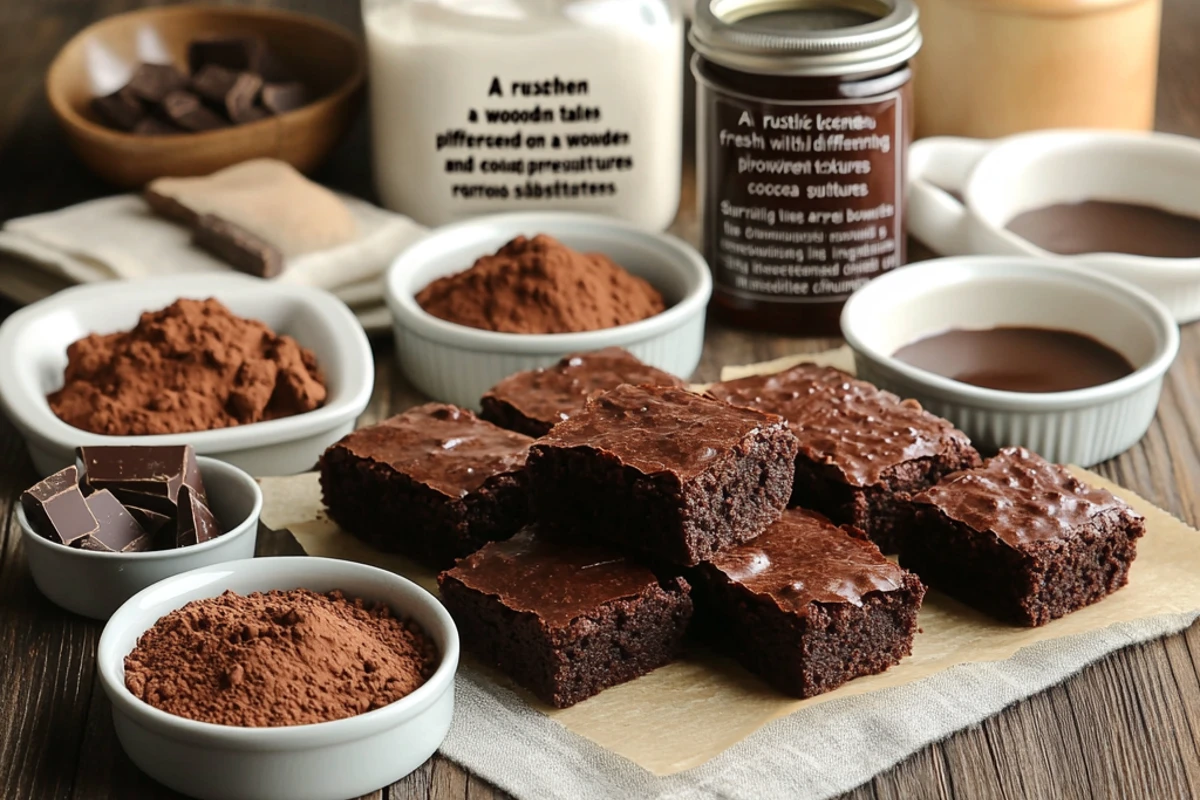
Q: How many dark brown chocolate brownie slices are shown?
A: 7